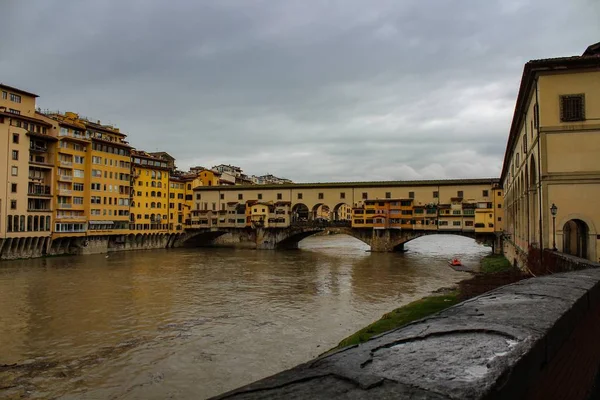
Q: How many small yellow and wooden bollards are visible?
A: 0